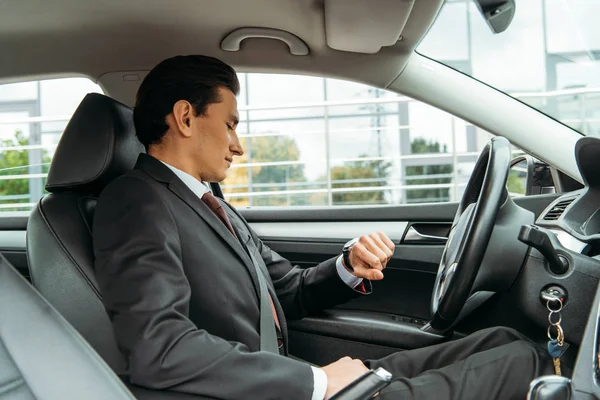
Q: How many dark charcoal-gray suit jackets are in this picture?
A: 1